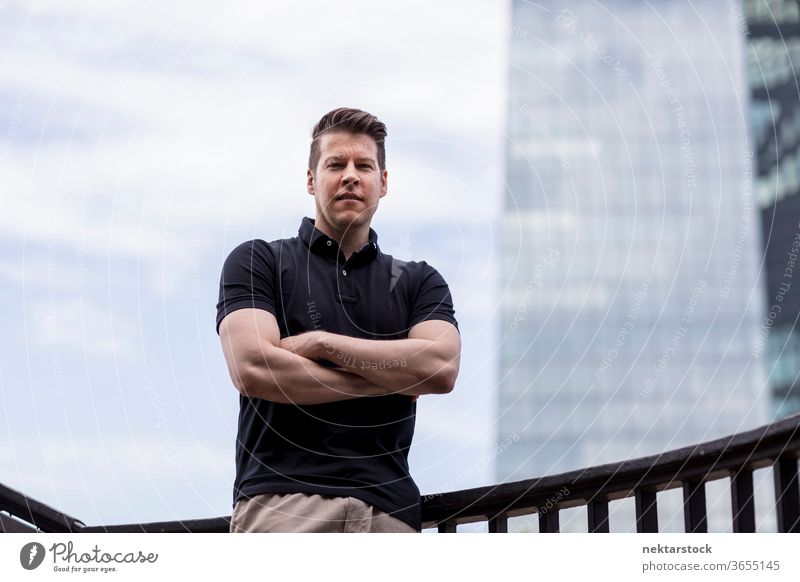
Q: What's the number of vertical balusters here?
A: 8